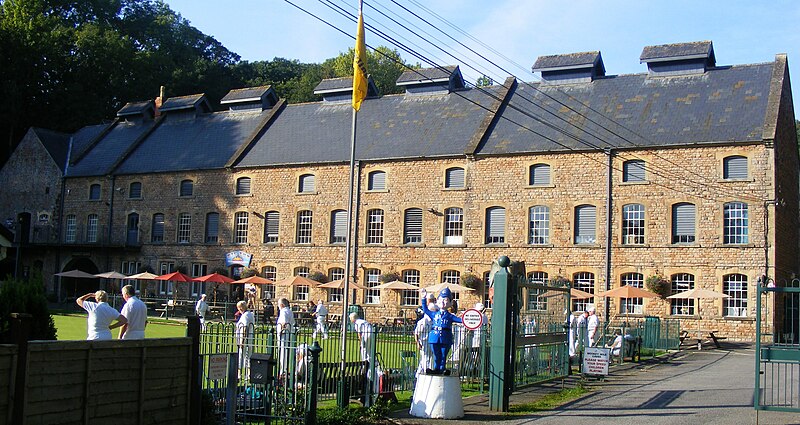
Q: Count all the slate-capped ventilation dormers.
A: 7